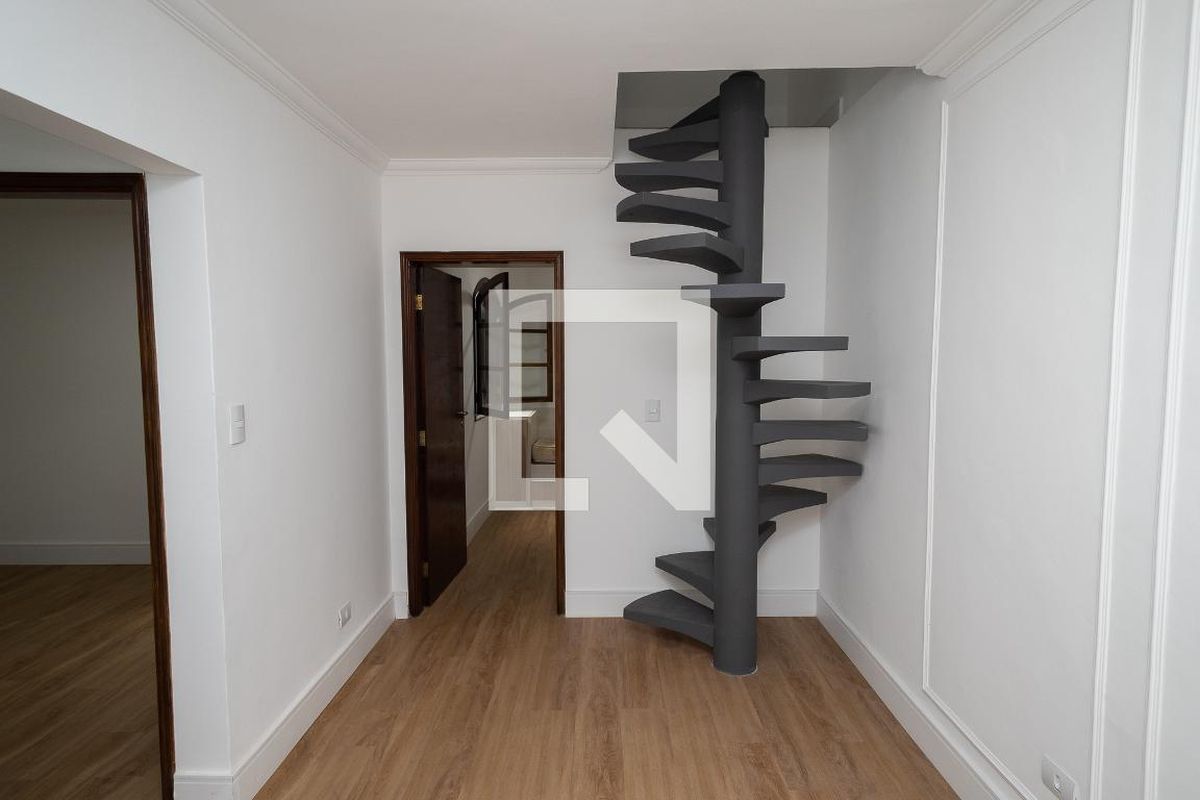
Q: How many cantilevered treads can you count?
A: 14